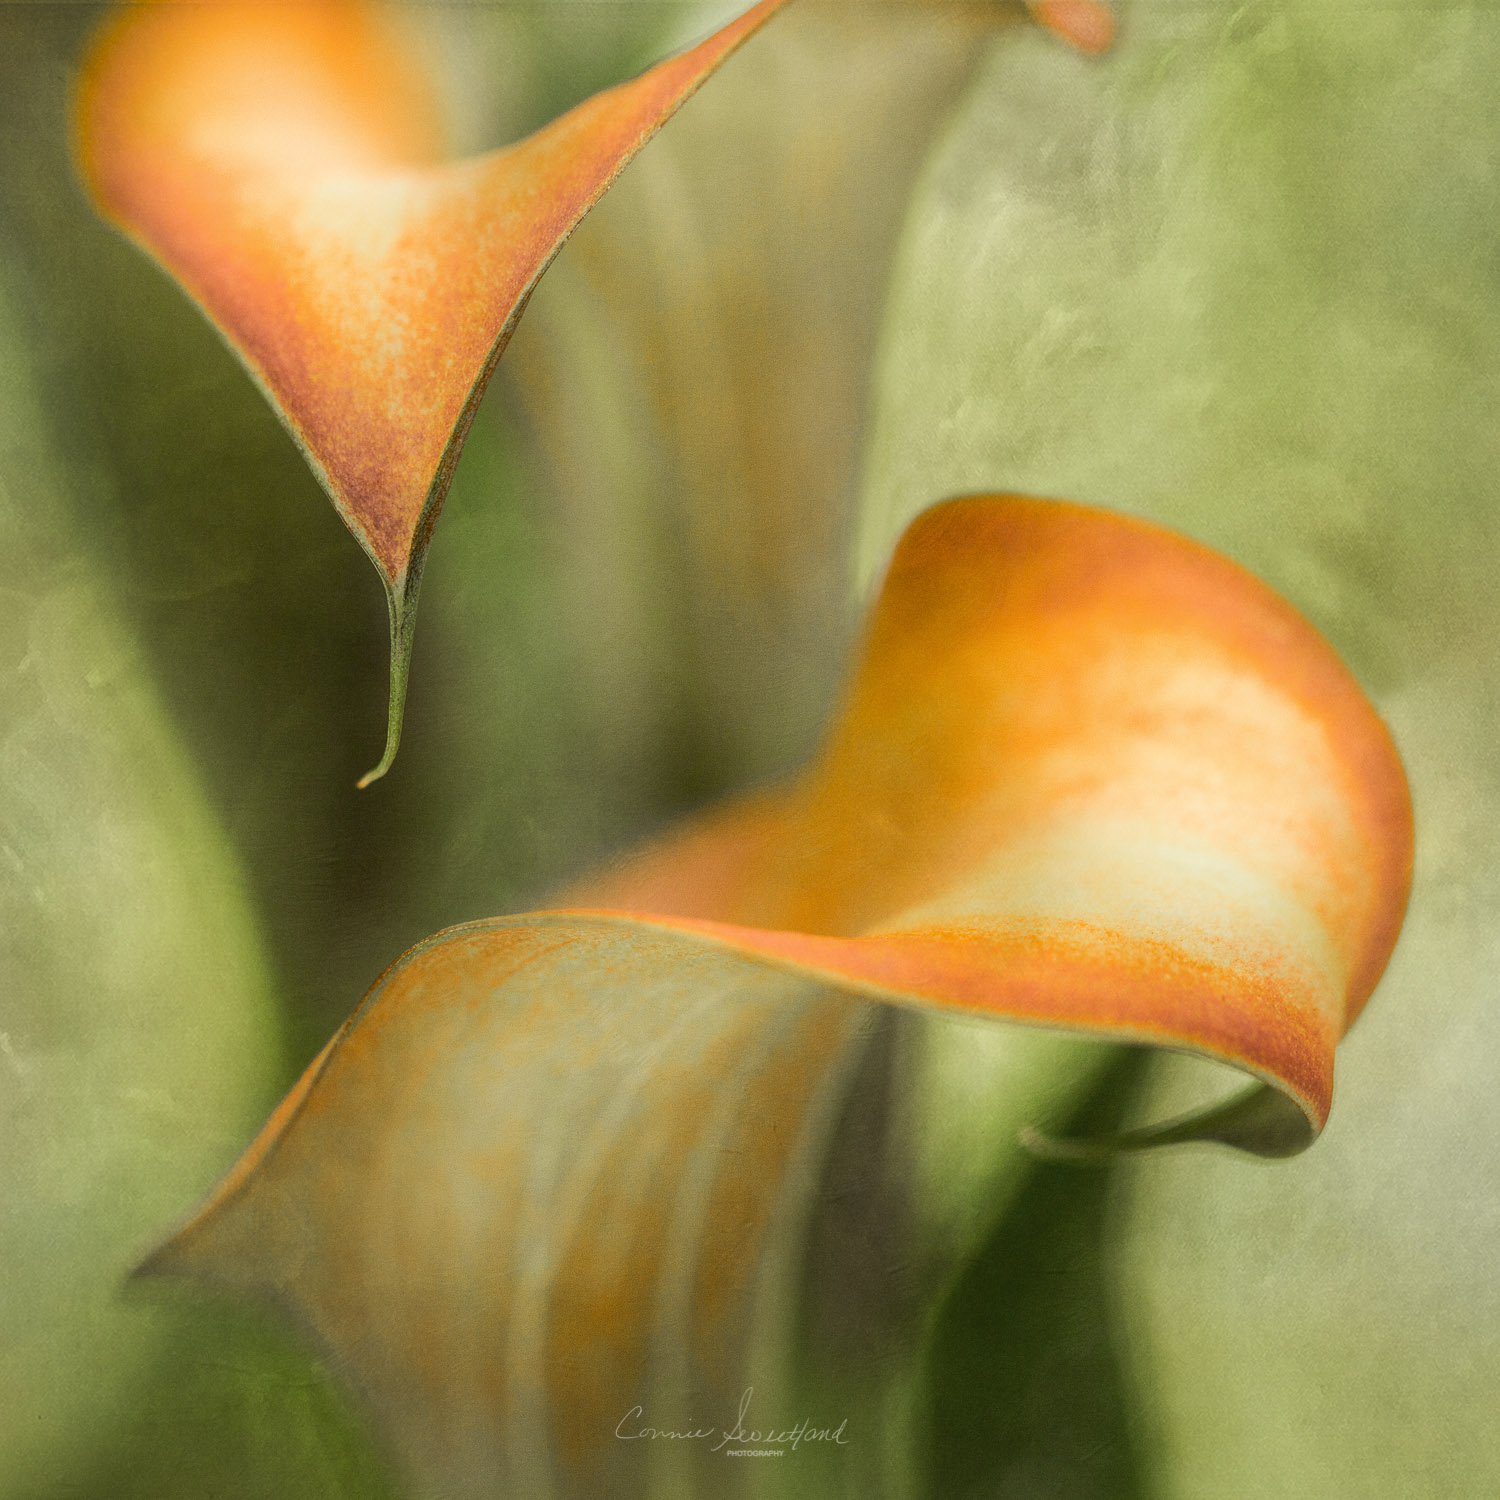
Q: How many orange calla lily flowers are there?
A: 2